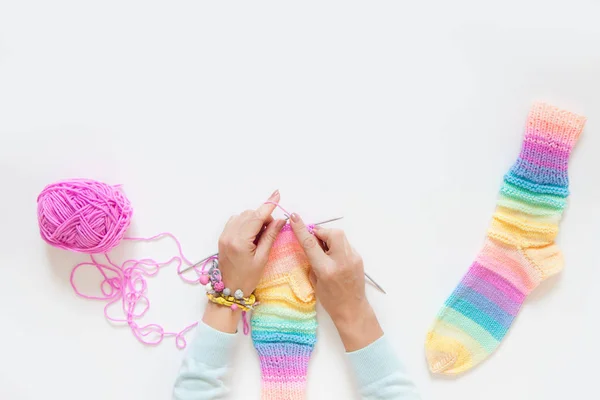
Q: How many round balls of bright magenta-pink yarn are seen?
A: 1